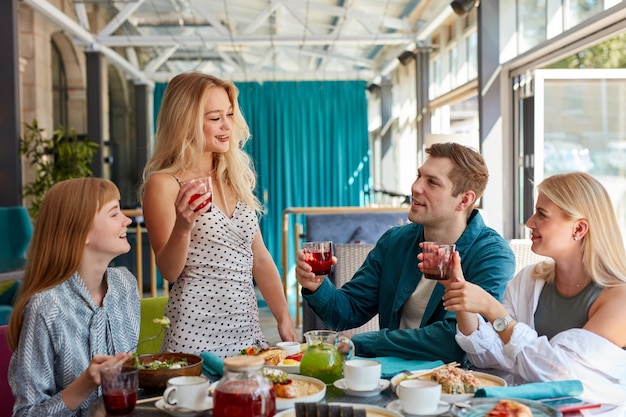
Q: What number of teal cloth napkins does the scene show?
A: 3